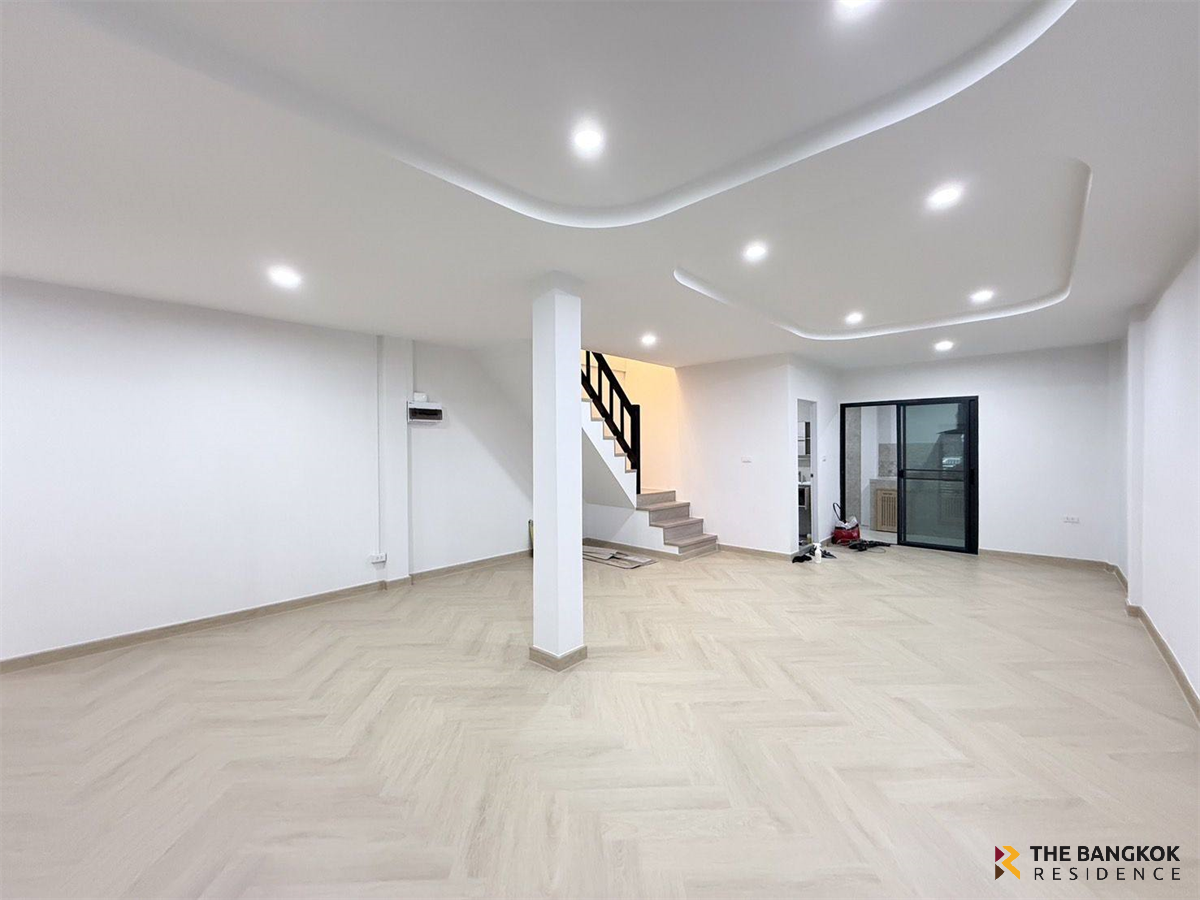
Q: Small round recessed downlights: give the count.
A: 9